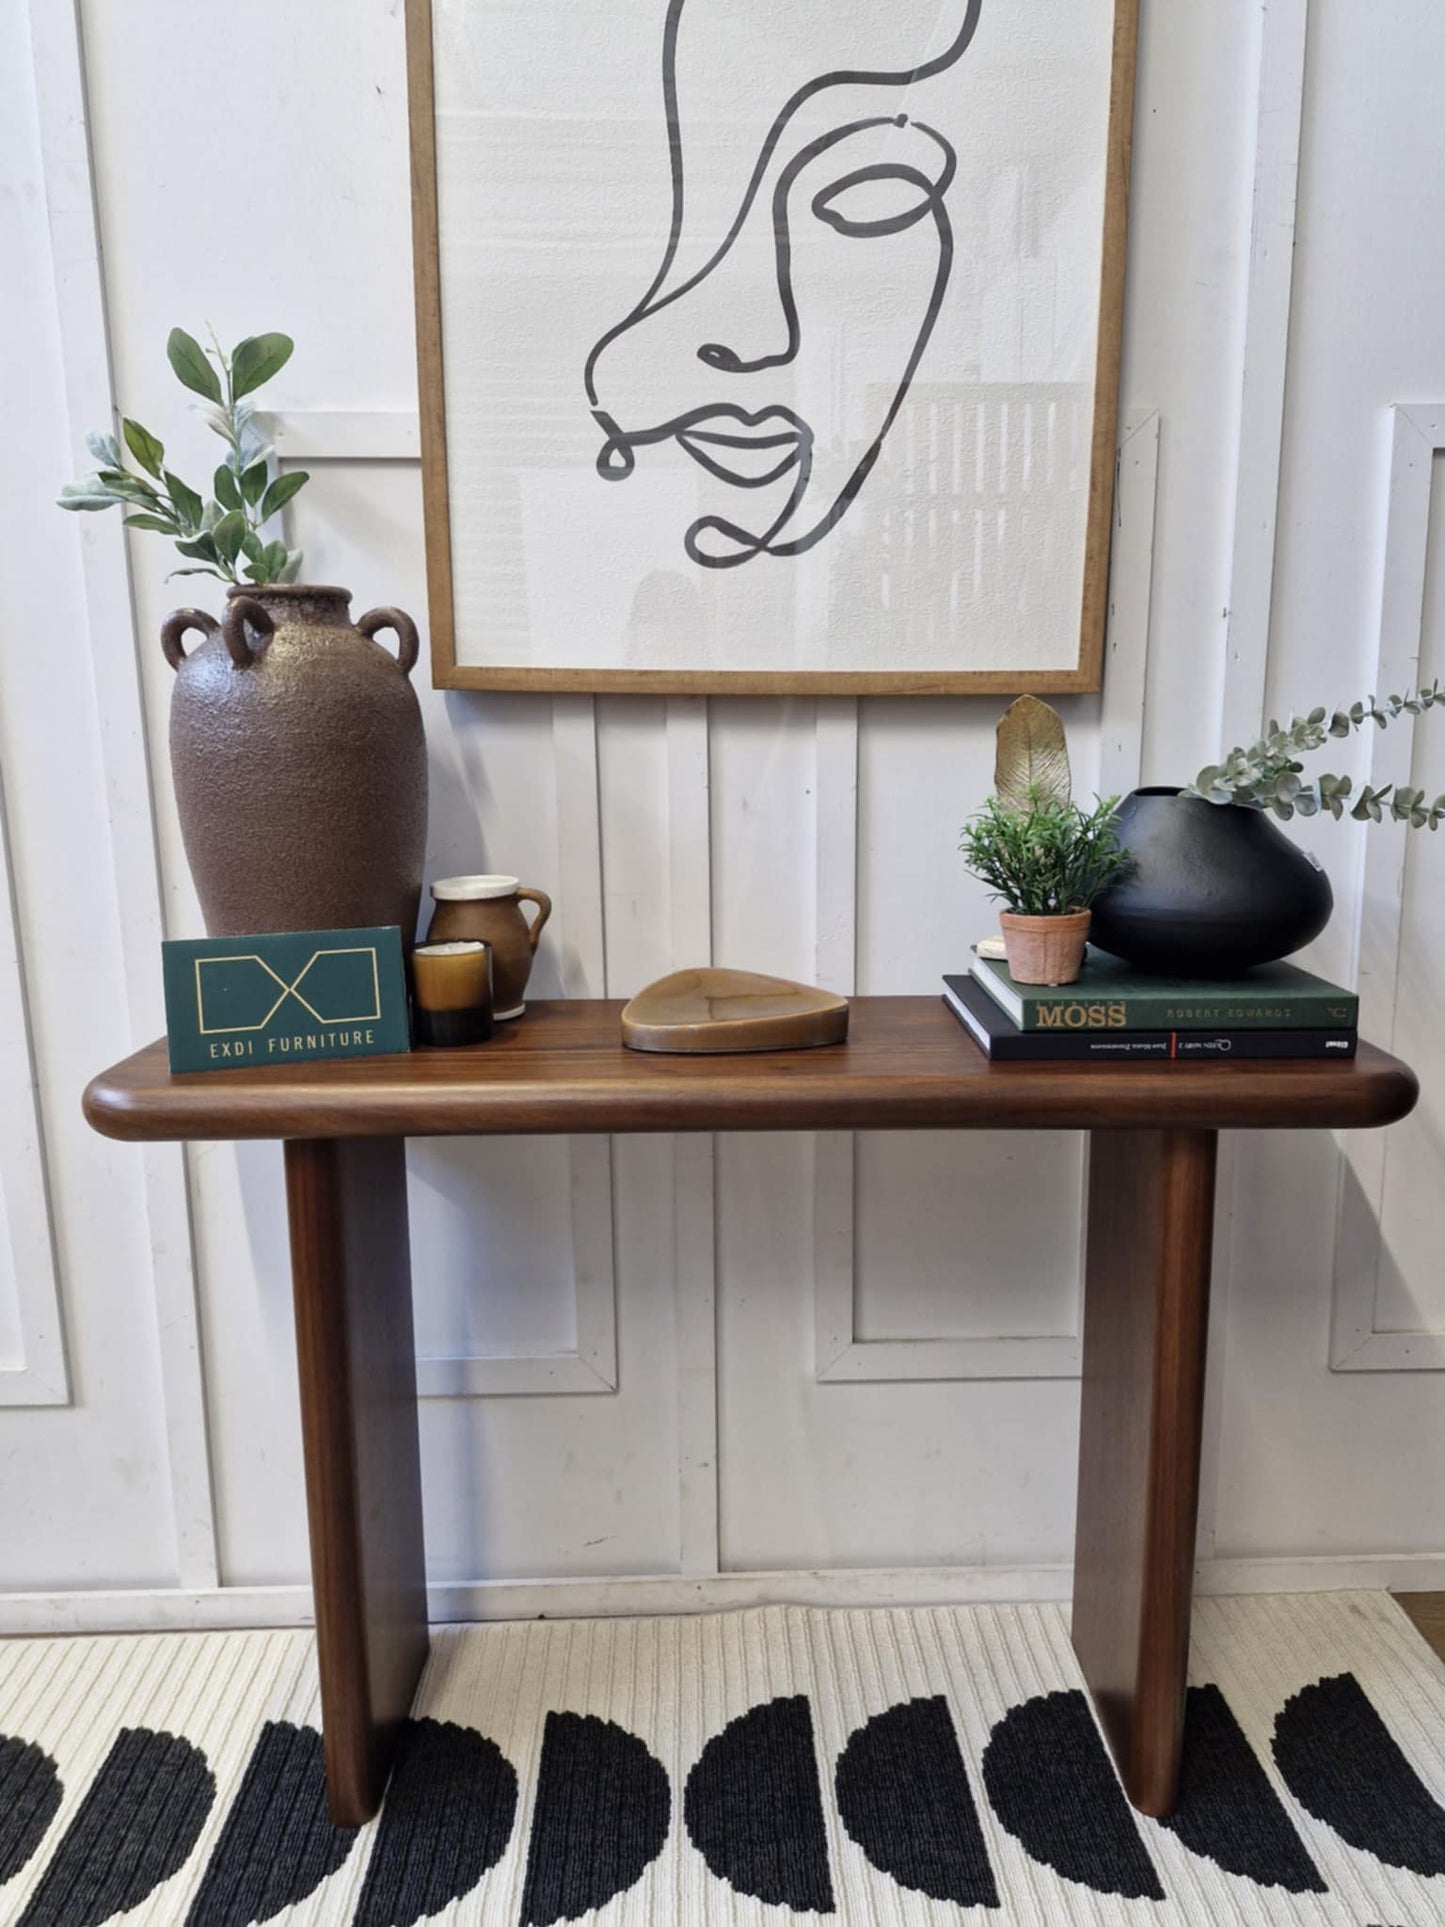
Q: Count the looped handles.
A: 4